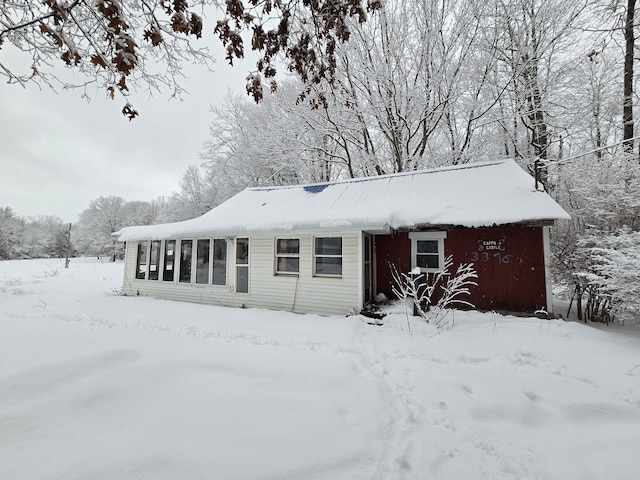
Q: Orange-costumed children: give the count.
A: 0